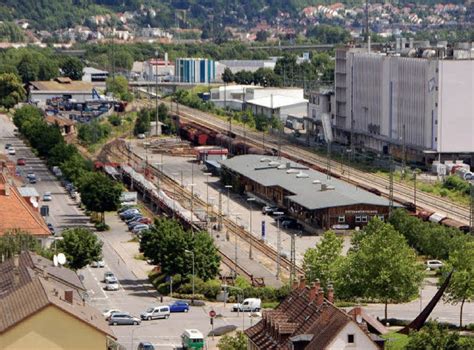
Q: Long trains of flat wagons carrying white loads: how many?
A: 1